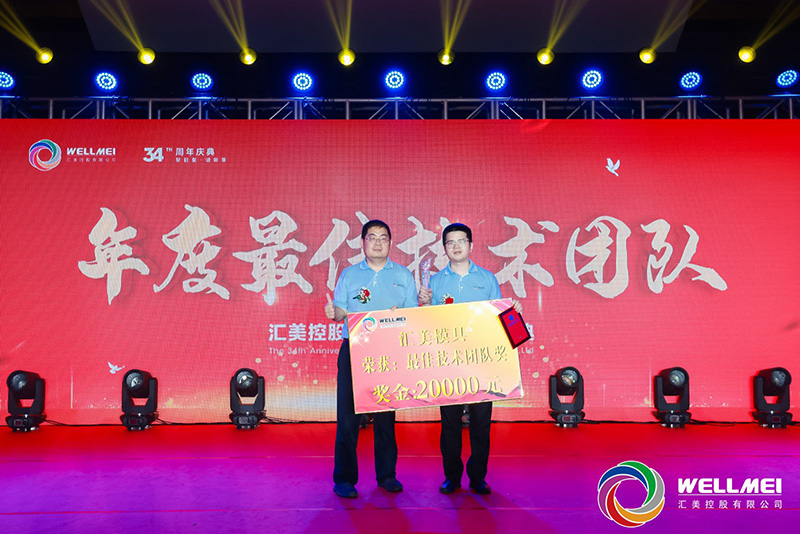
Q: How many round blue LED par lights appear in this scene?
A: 9